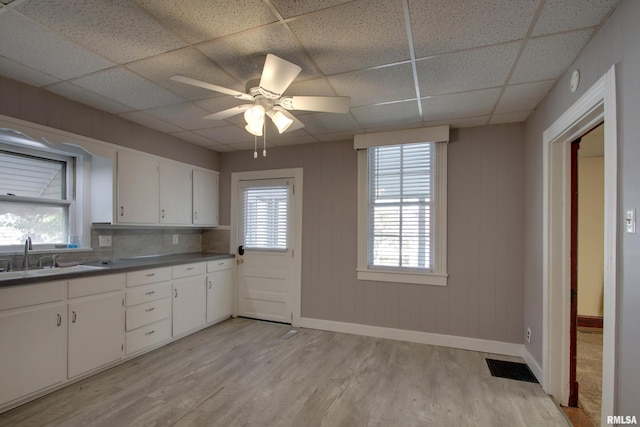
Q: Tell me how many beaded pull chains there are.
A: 2